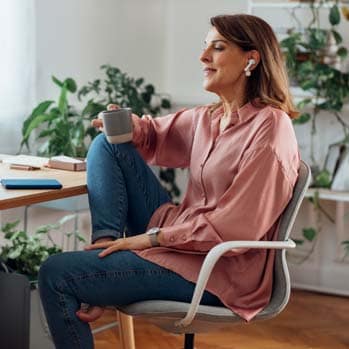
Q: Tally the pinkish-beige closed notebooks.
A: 1